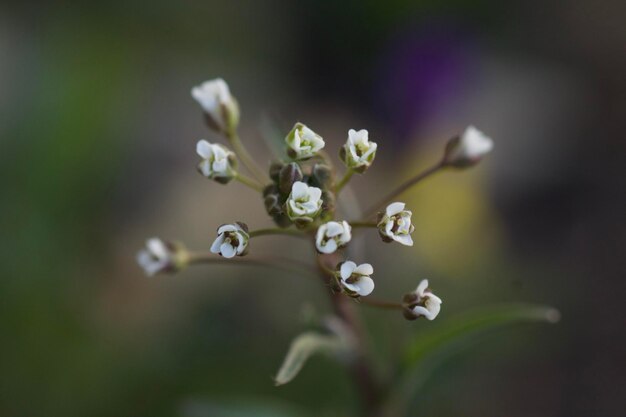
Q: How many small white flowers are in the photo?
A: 12